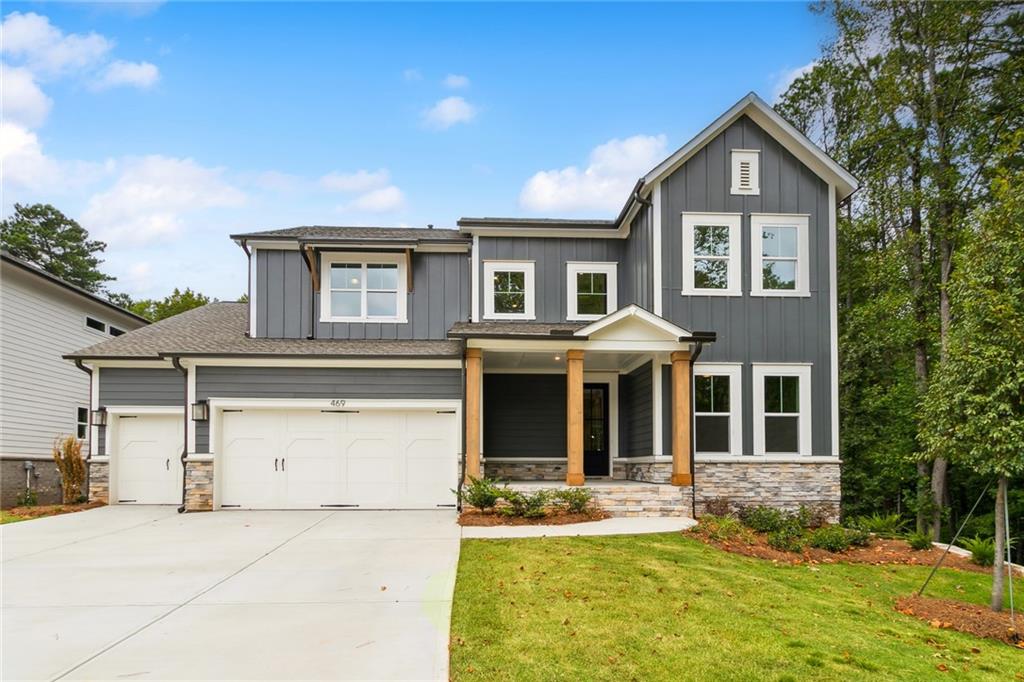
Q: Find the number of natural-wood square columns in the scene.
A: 3